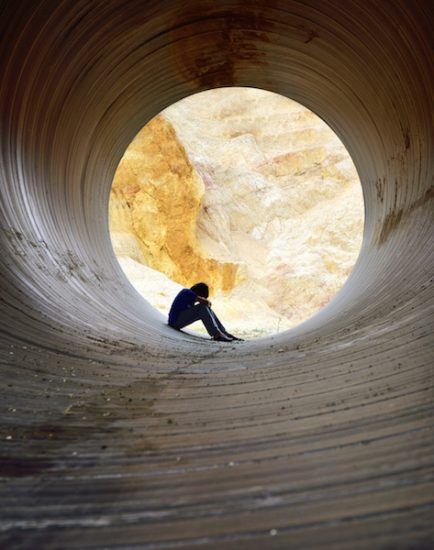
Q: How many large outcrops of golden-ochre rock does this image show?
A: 1